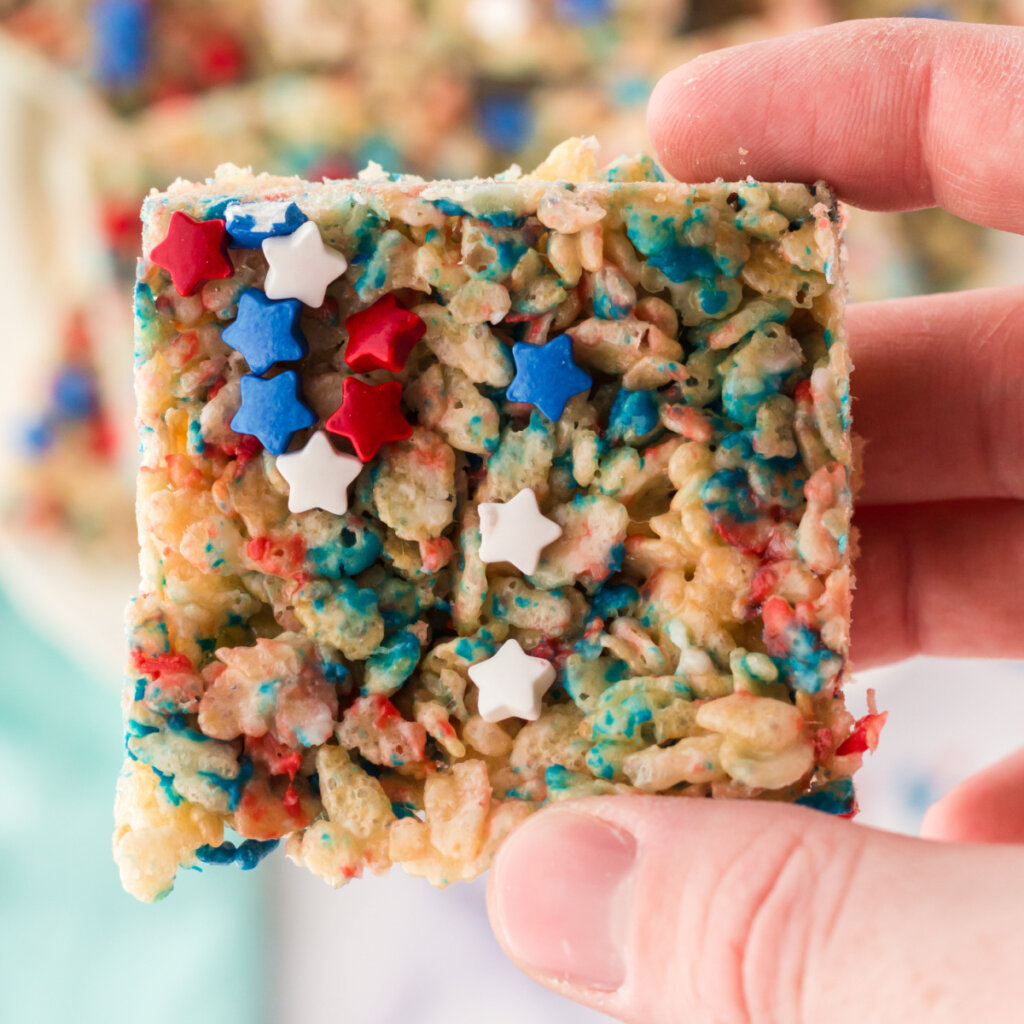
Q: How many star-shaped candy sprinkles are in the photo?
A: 11